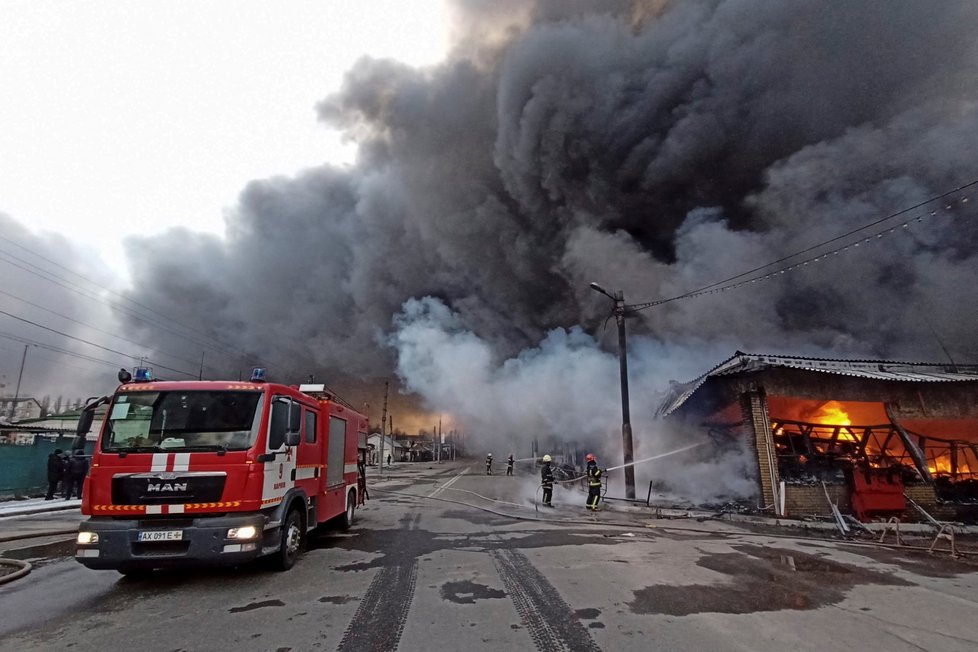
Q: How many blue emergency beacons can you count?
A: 2